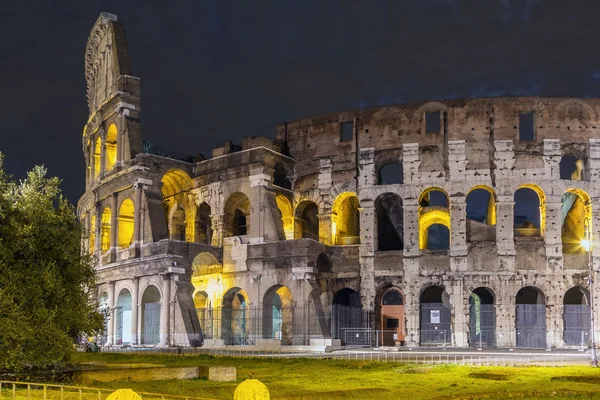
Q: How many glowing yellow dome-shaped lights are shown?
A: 2